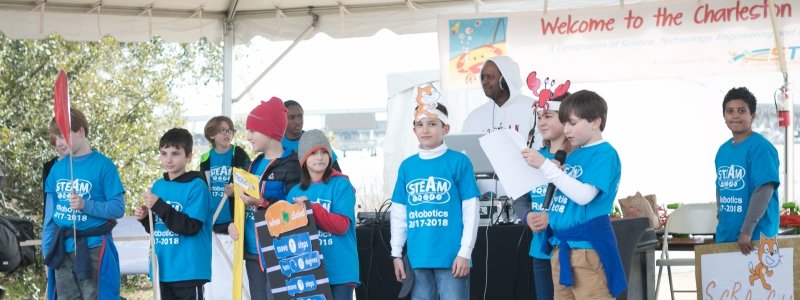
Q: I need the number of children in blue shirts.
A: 10